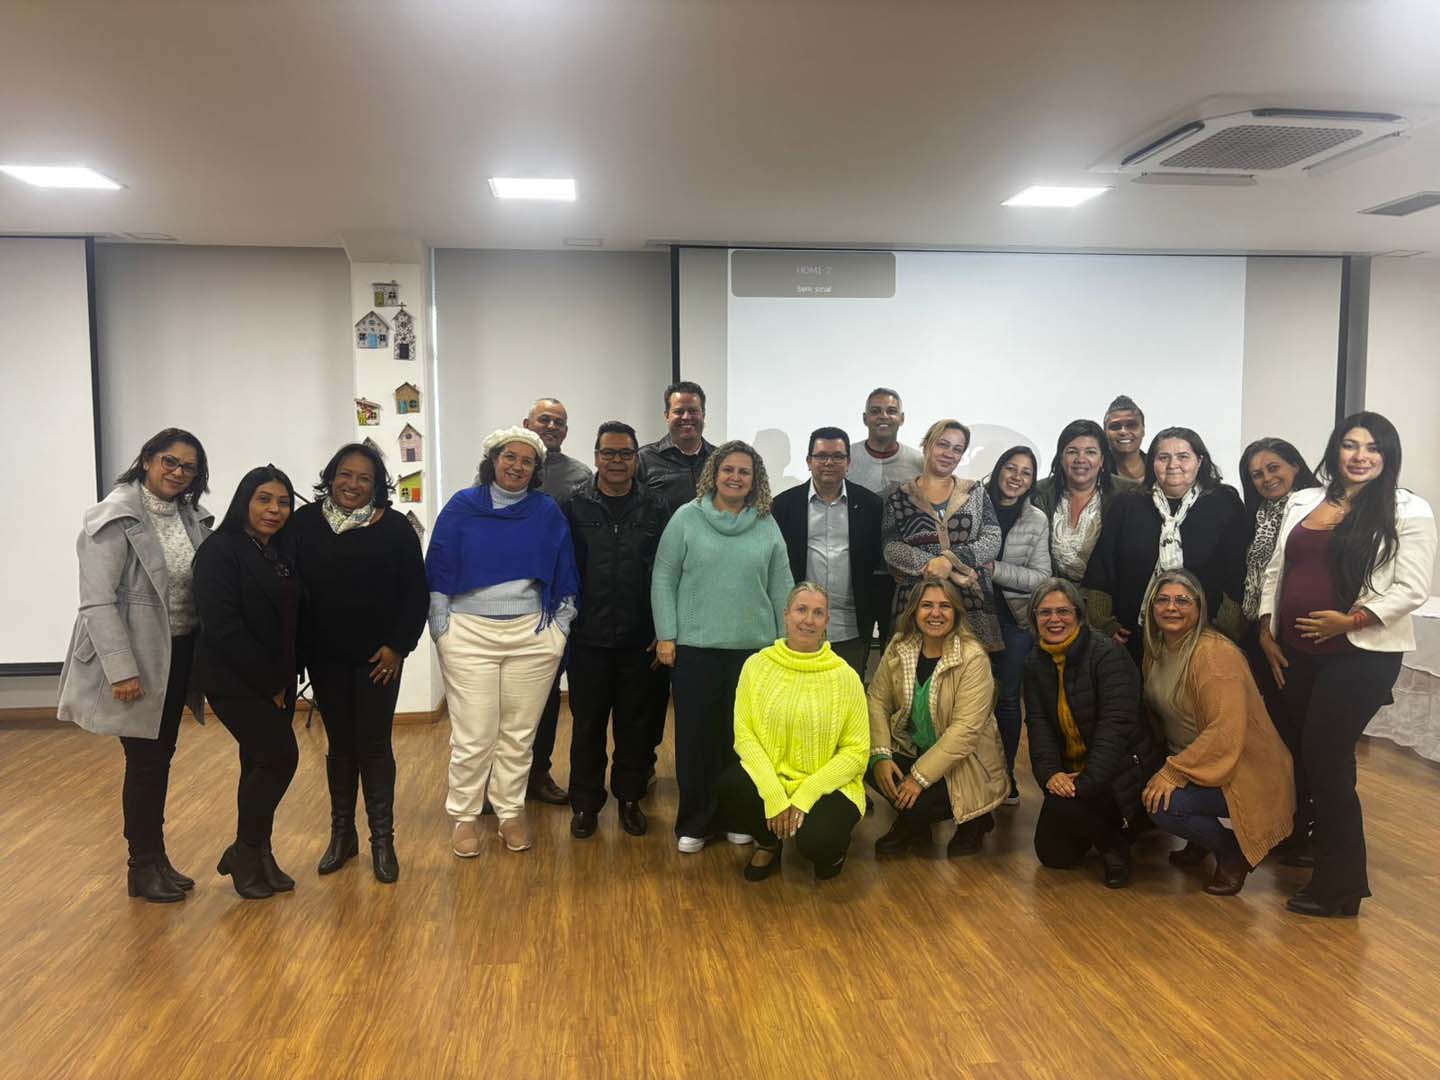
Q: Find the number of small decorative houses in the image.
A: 9